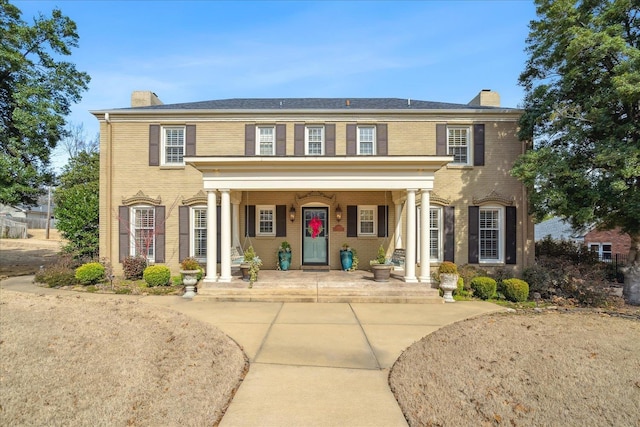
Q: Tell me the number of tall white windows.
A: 4